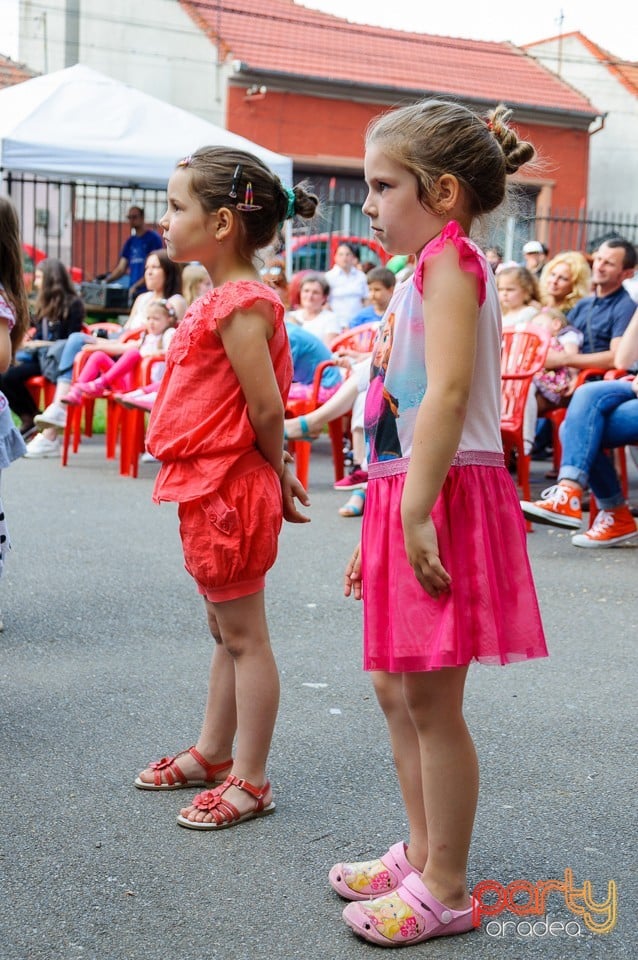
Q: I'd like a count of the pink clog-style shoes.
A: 2